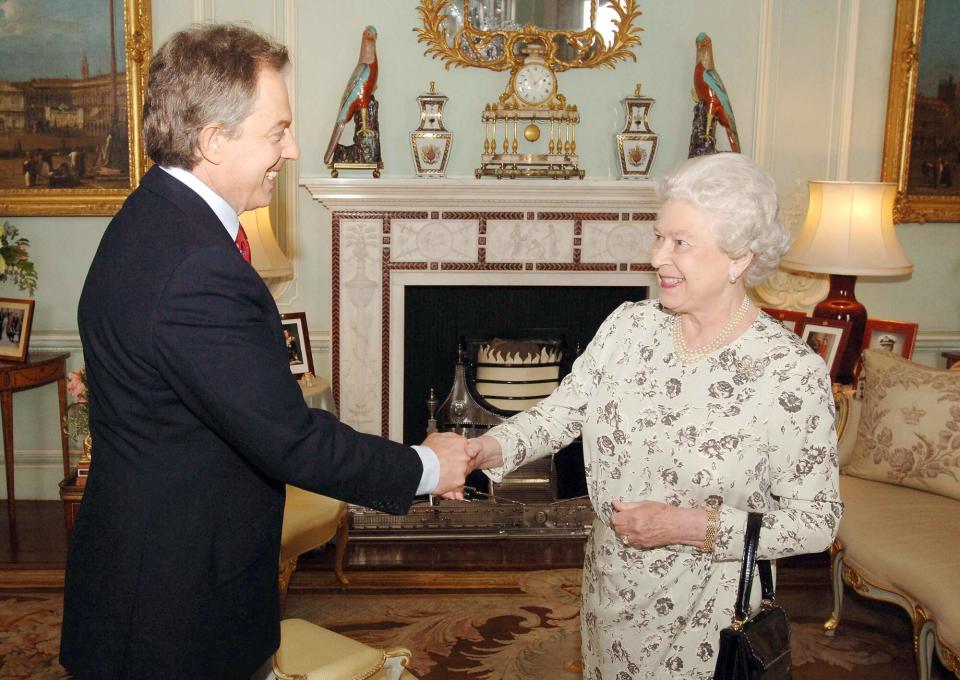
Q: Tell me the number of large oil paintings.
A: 2